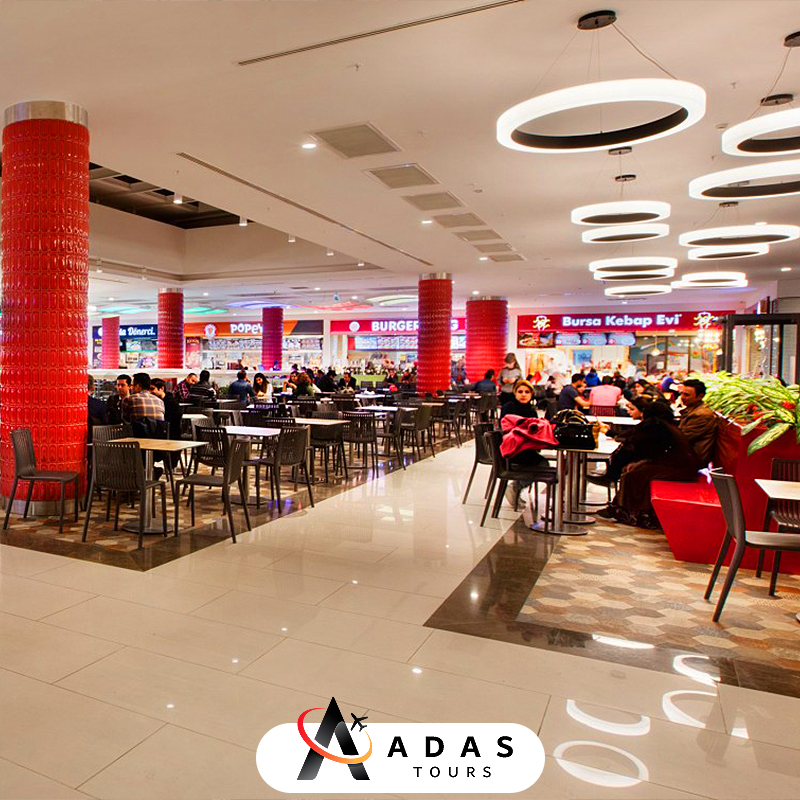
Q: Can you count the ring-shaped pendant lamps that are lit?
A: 12